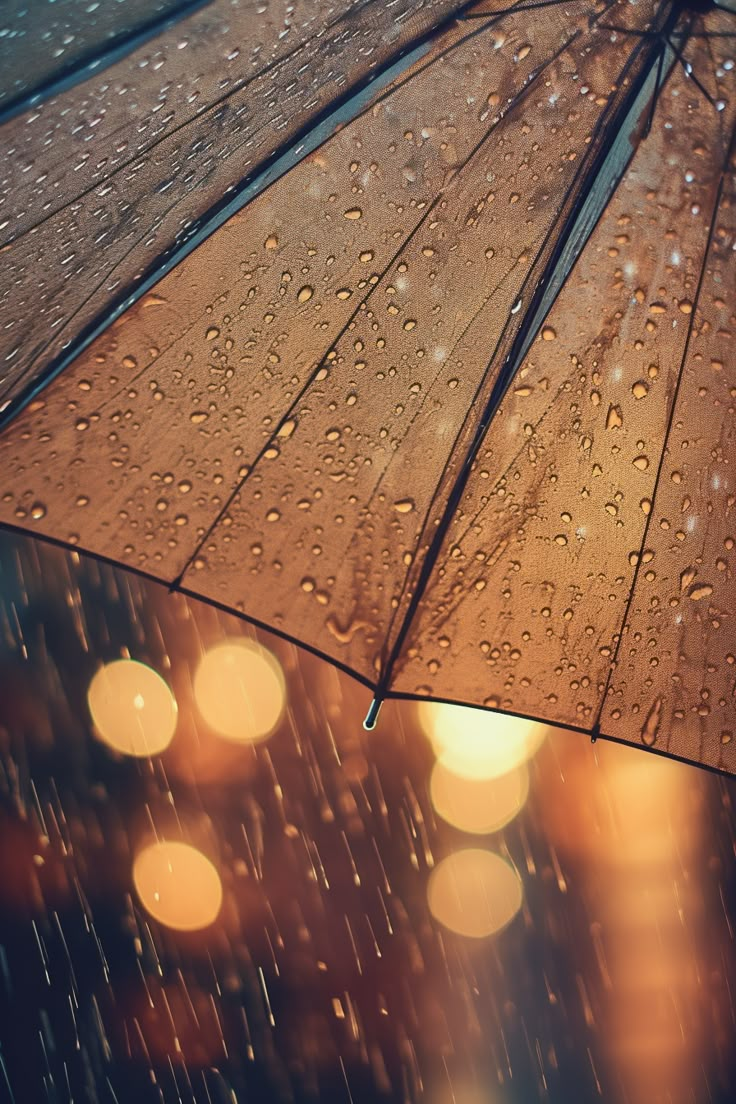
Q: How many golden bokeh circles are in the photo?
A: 6